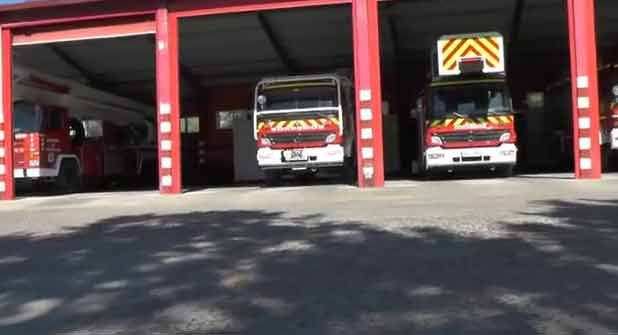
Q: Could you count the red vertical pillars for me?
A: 4